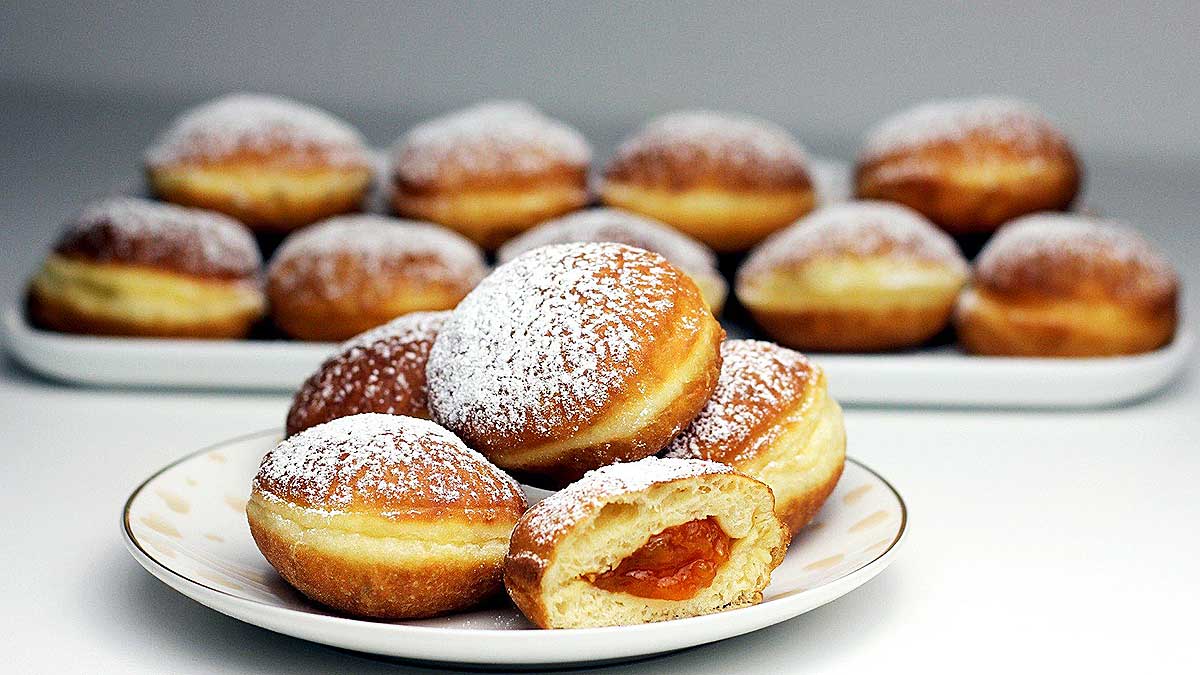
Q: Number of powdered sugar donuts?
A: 14